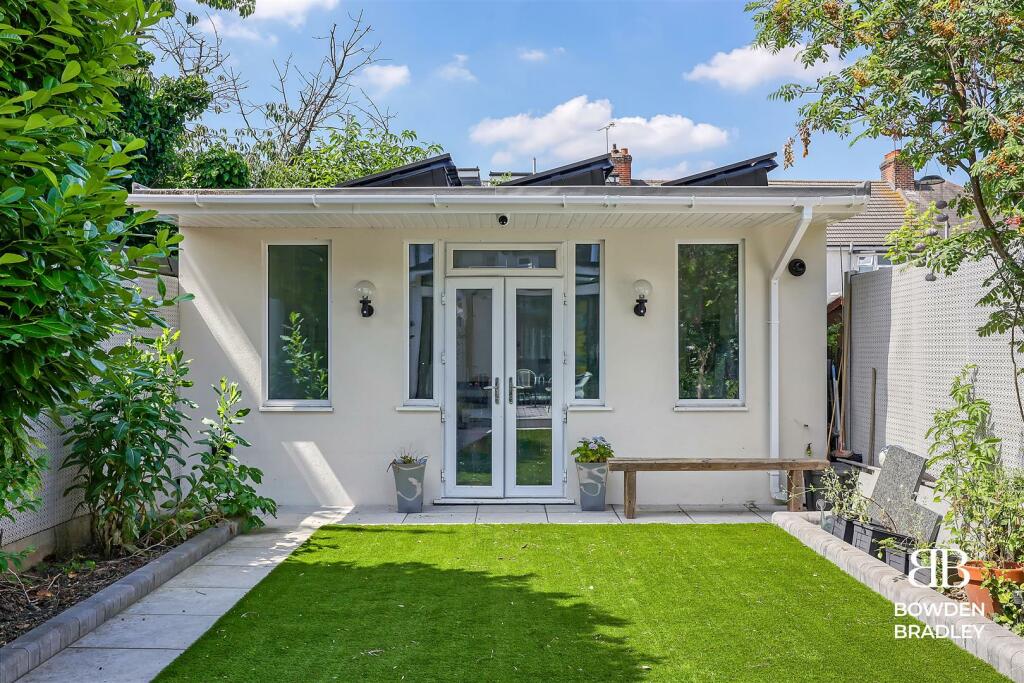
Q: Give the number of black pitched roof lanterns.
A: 3